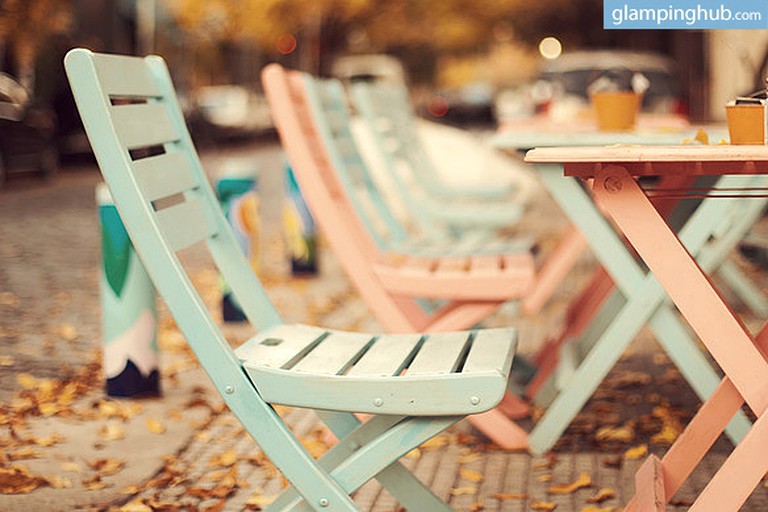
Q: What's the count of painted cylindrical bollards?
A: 3